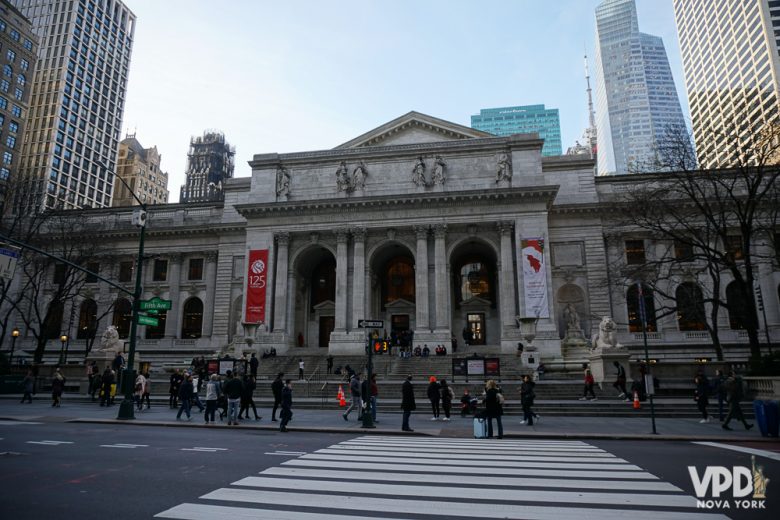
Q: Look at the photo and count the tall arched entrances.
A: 3